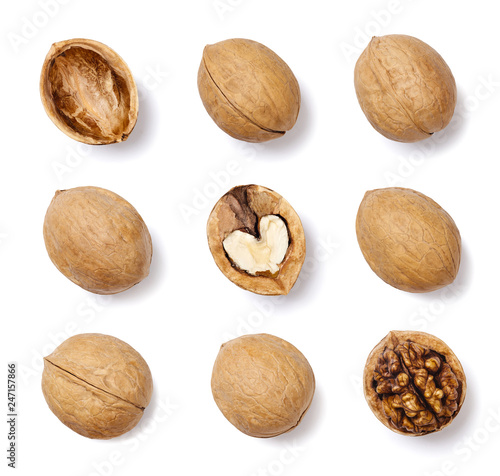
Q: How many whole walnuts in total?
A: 6